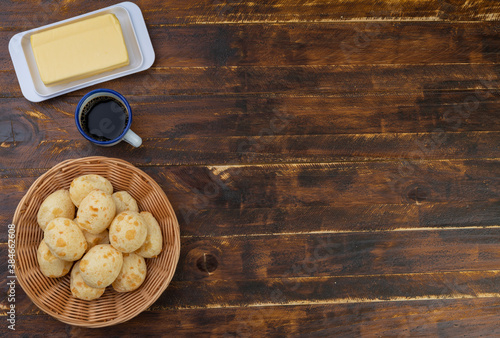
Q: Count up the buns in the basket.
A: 12